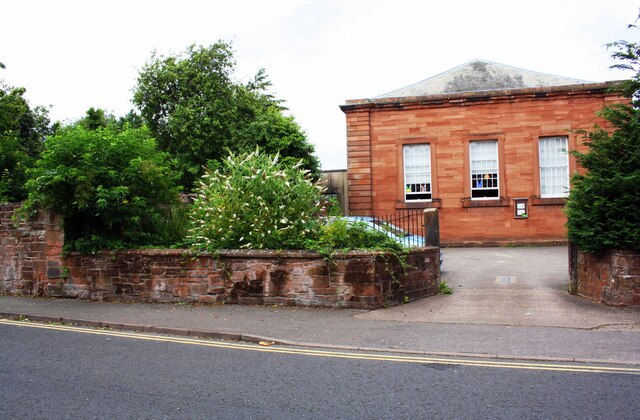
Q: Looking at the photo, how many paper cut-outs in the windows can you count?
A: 4